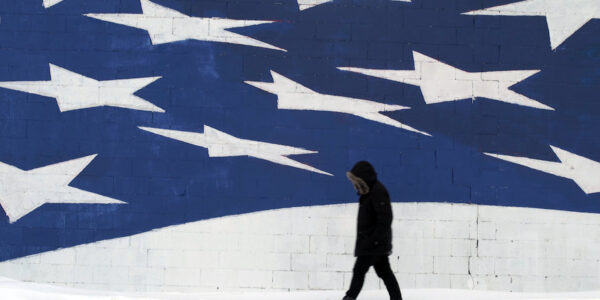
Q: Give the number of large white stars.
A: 8